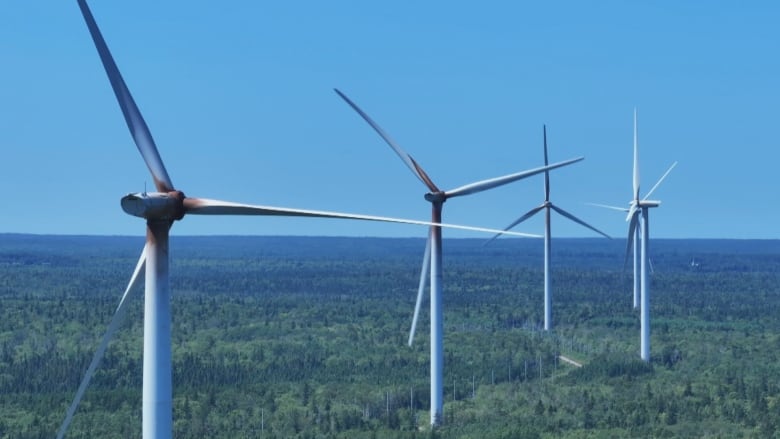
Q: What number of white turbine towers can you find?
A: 5